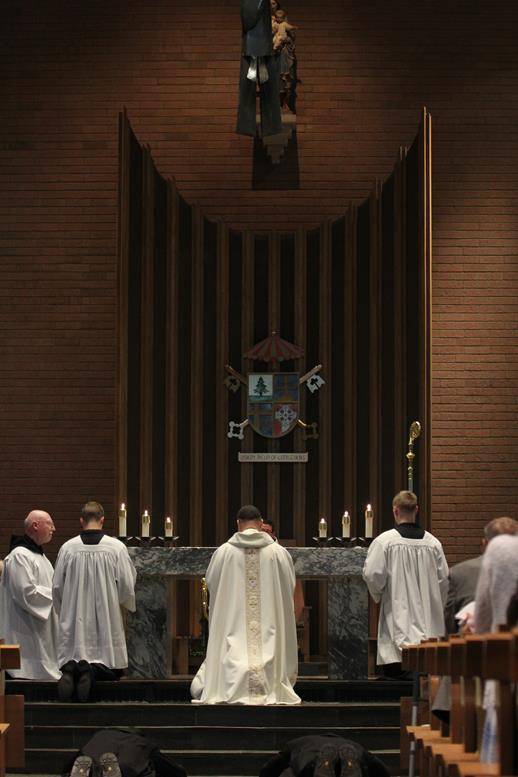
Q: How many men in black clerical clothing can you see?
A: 2